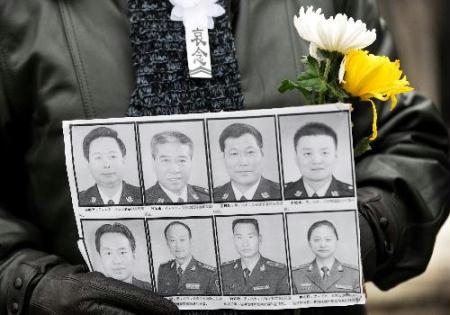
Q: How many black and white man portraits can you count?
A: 7